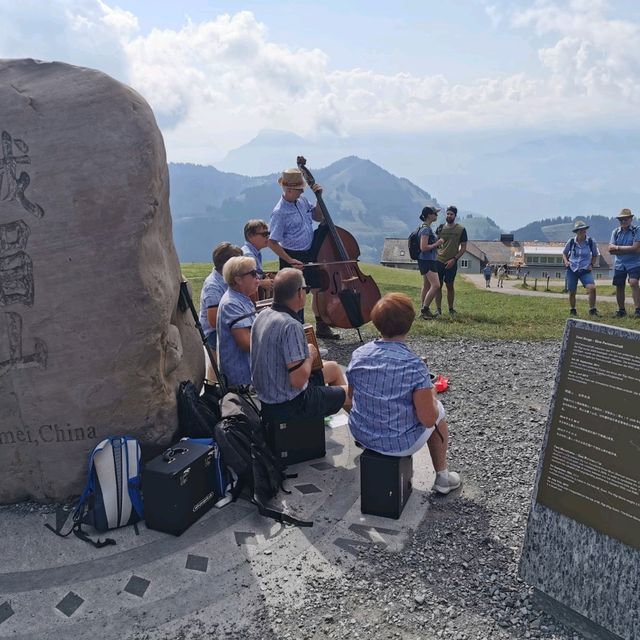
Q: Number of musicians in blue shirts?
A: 6